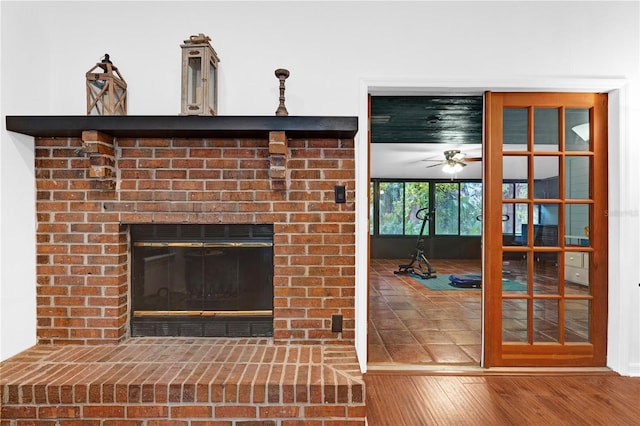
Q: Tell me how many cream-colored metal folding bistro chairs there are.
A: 0